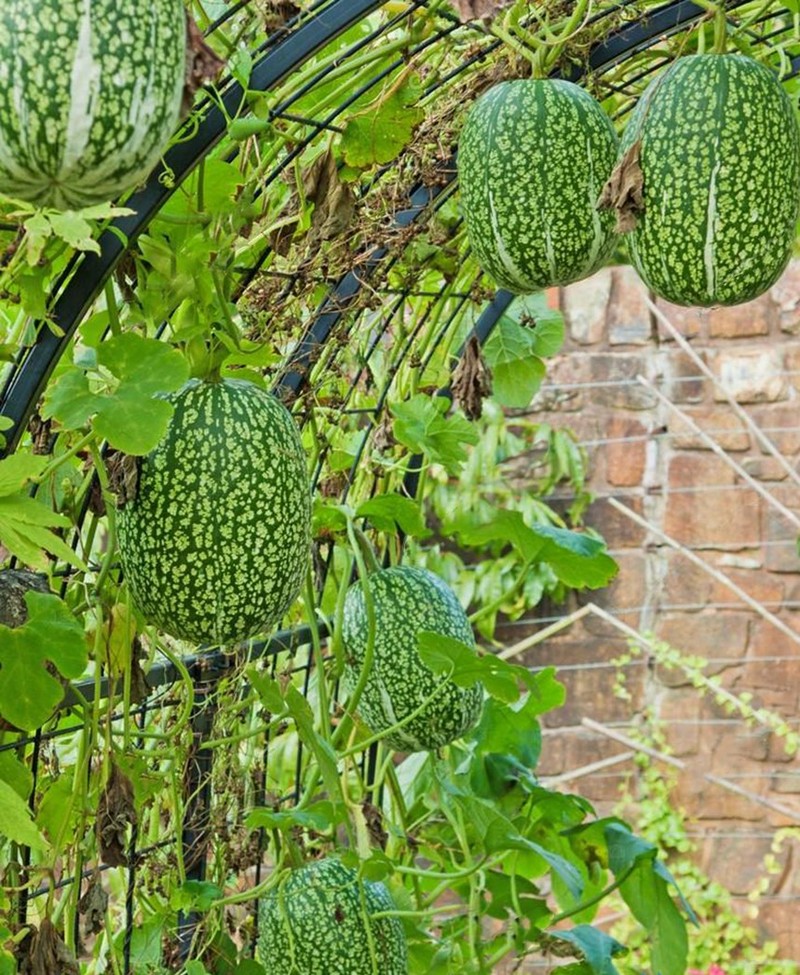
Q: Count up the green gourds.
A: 6